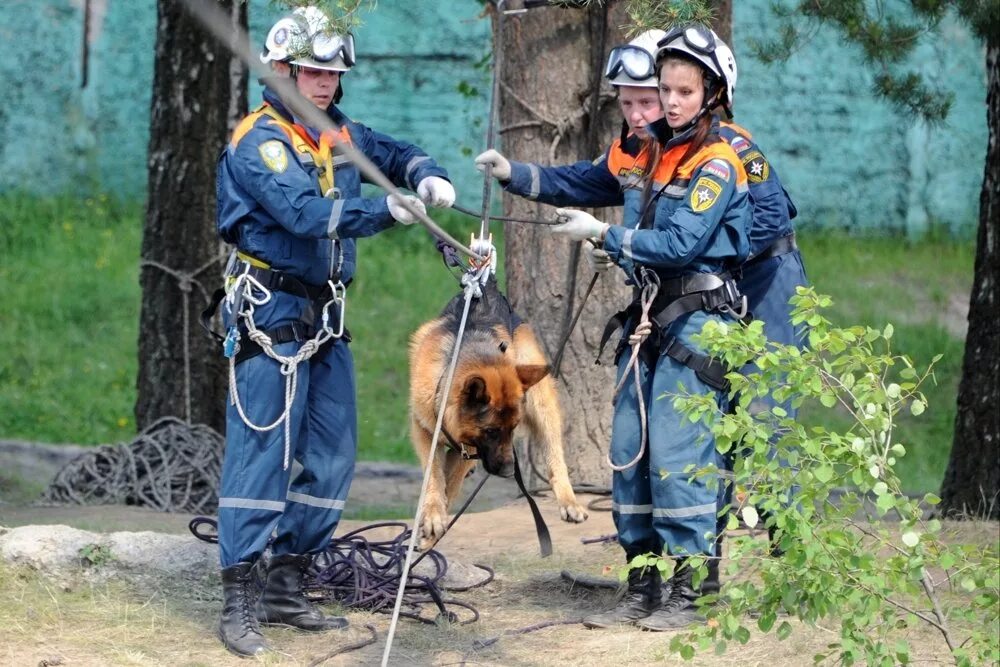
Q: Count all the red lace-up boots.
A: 0